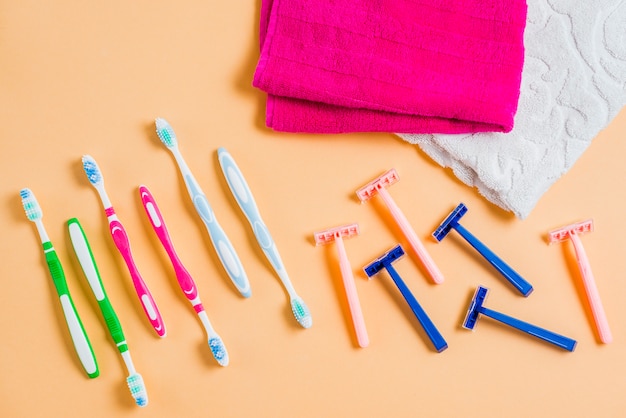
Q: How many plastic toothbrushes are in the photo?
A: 6